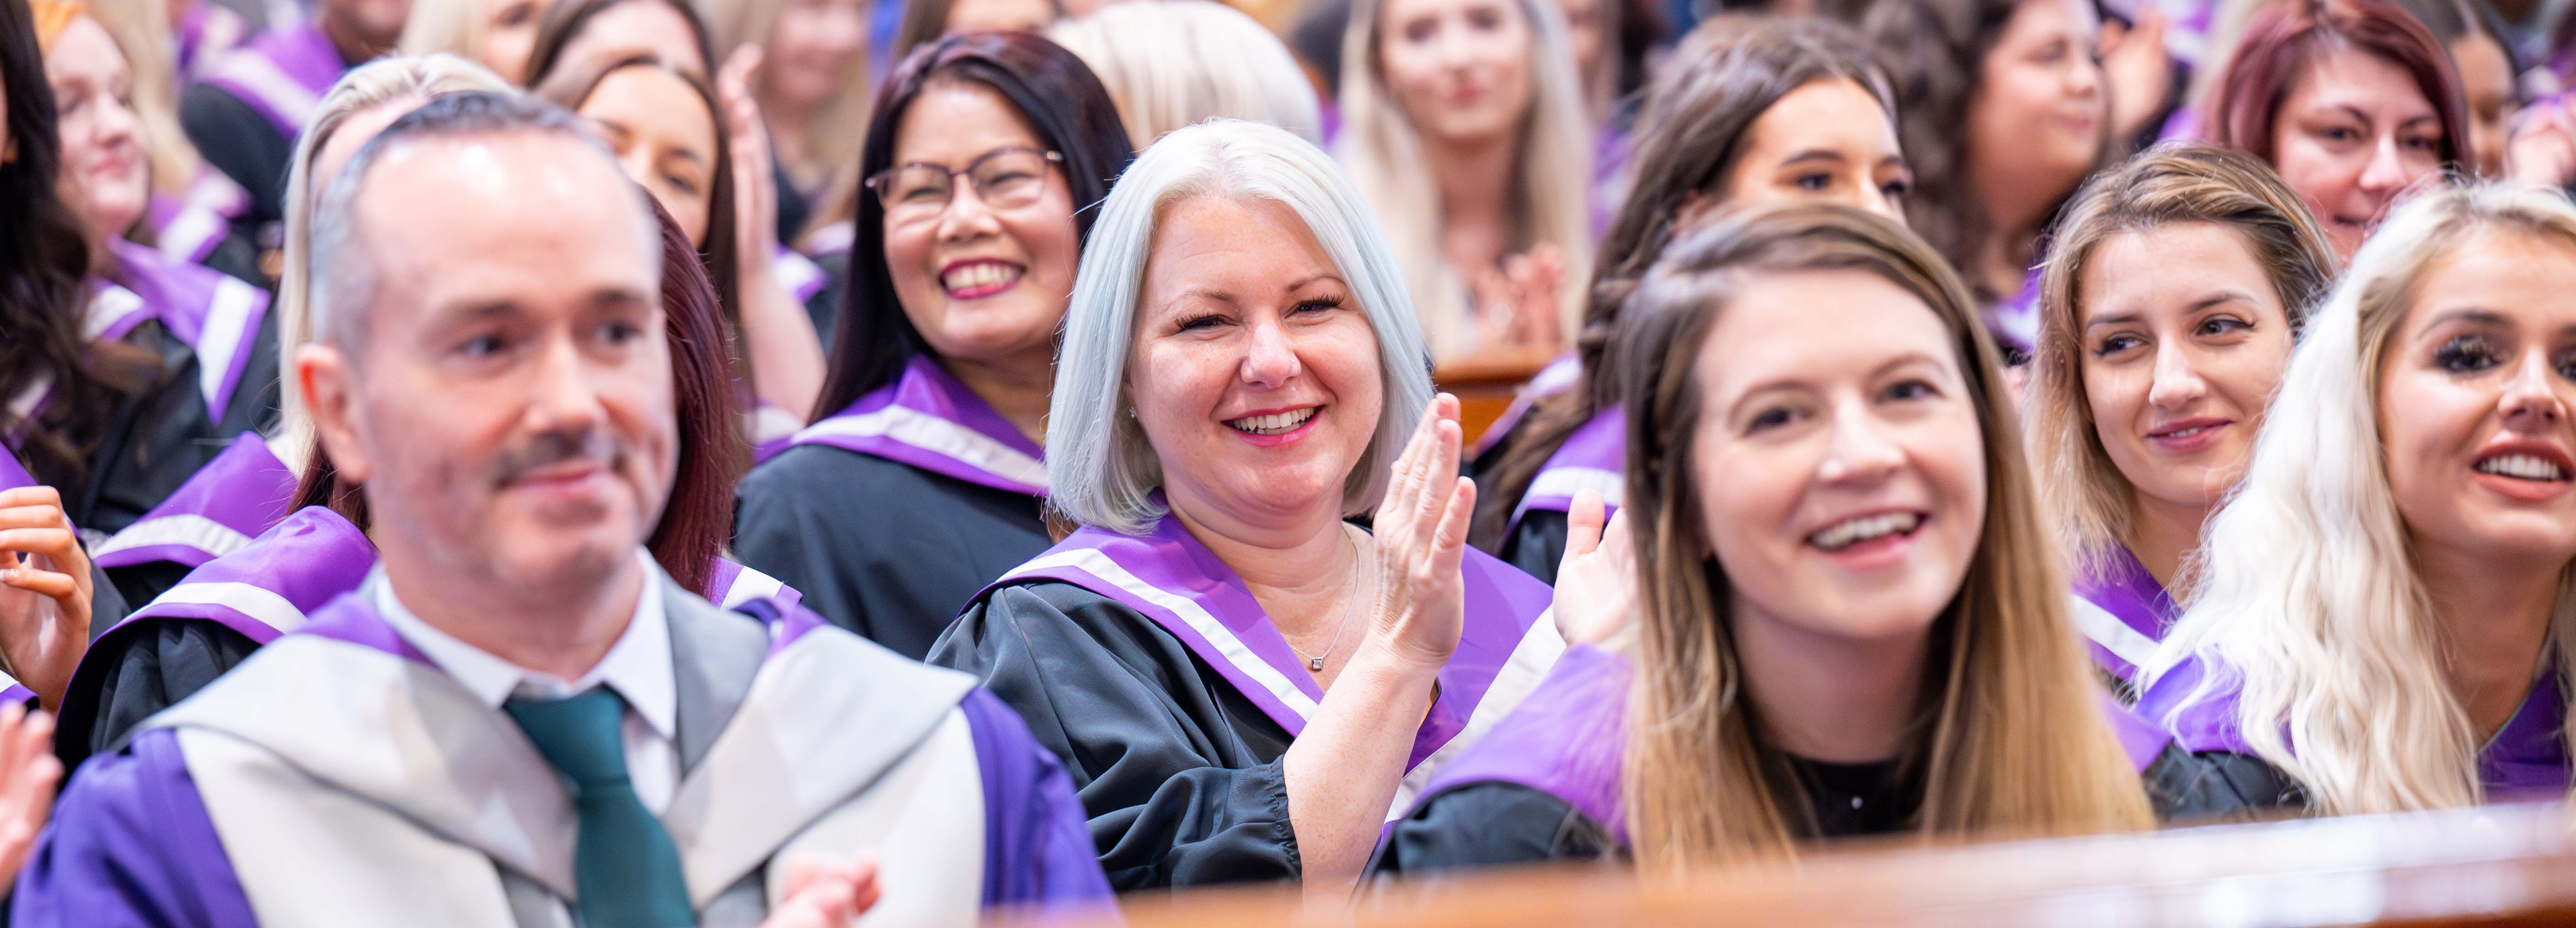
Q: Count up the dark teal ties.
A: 1